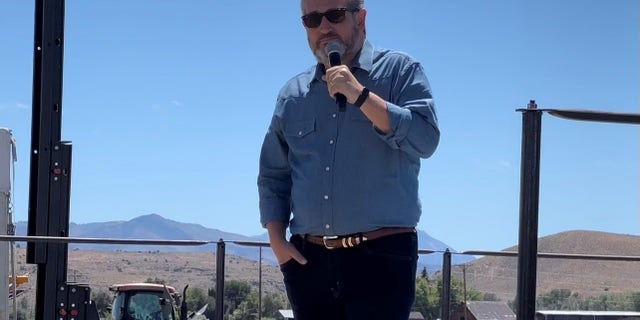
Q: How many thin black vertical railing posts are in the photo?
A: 3